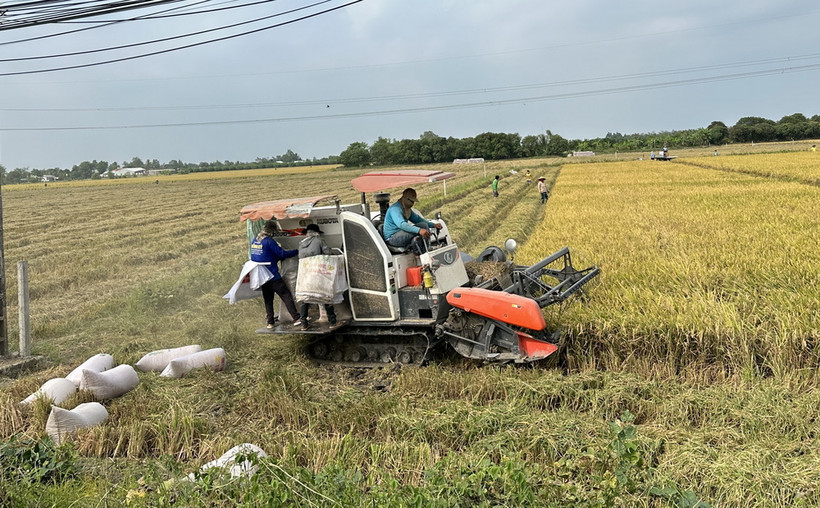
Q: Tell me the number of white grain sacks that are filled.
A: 7